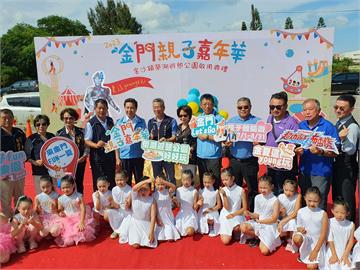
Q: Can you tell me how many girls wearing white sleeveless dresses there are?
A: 11